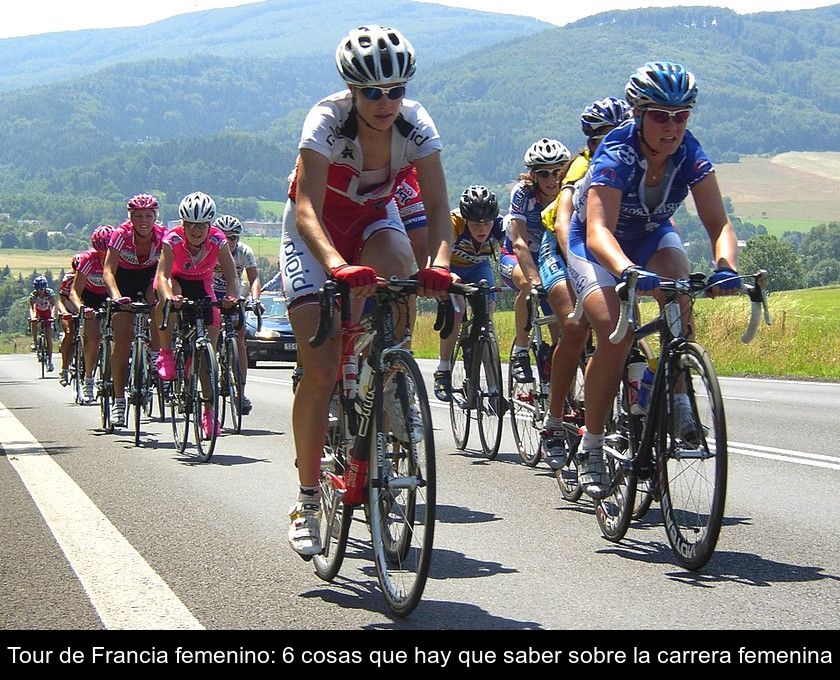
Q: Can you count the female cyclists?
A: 12